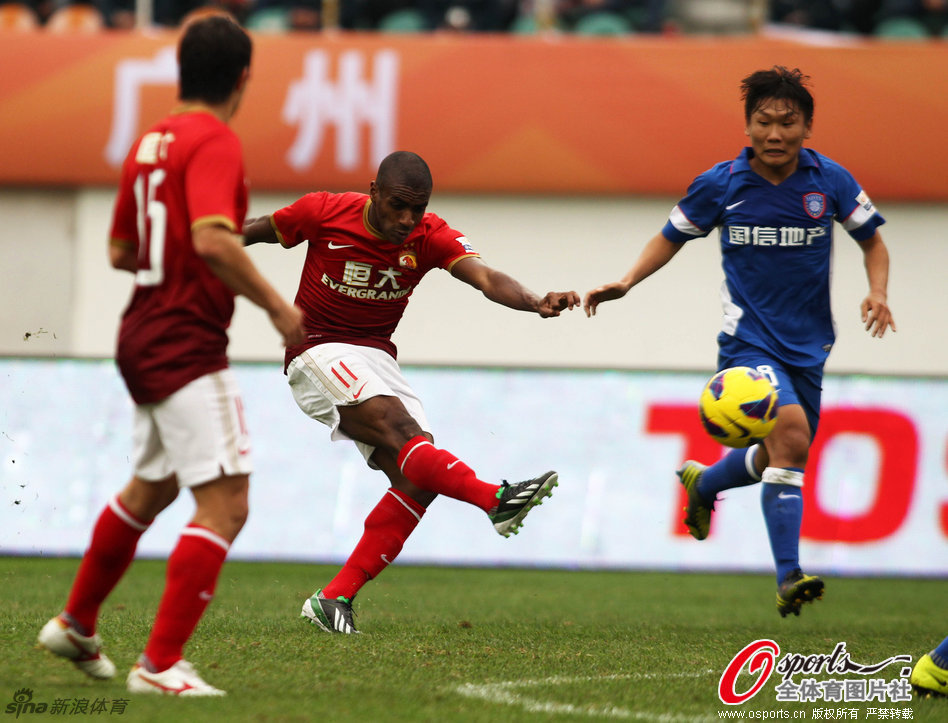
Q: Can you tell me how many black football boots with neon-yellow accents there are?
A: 2